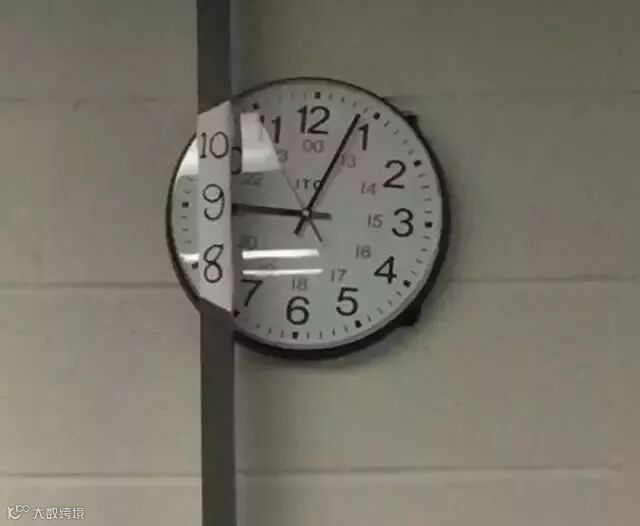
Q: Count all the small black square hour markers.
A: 11